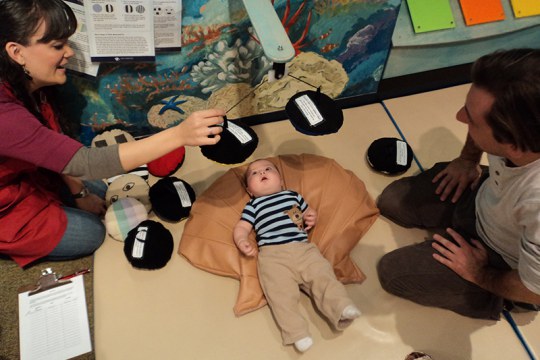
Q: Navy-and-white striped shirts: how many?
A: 1